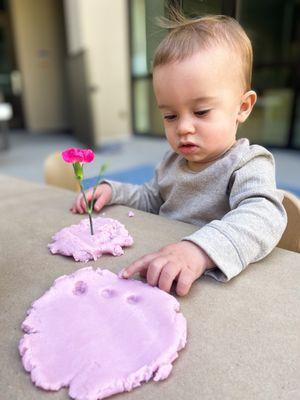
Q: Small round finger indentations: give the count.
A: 3